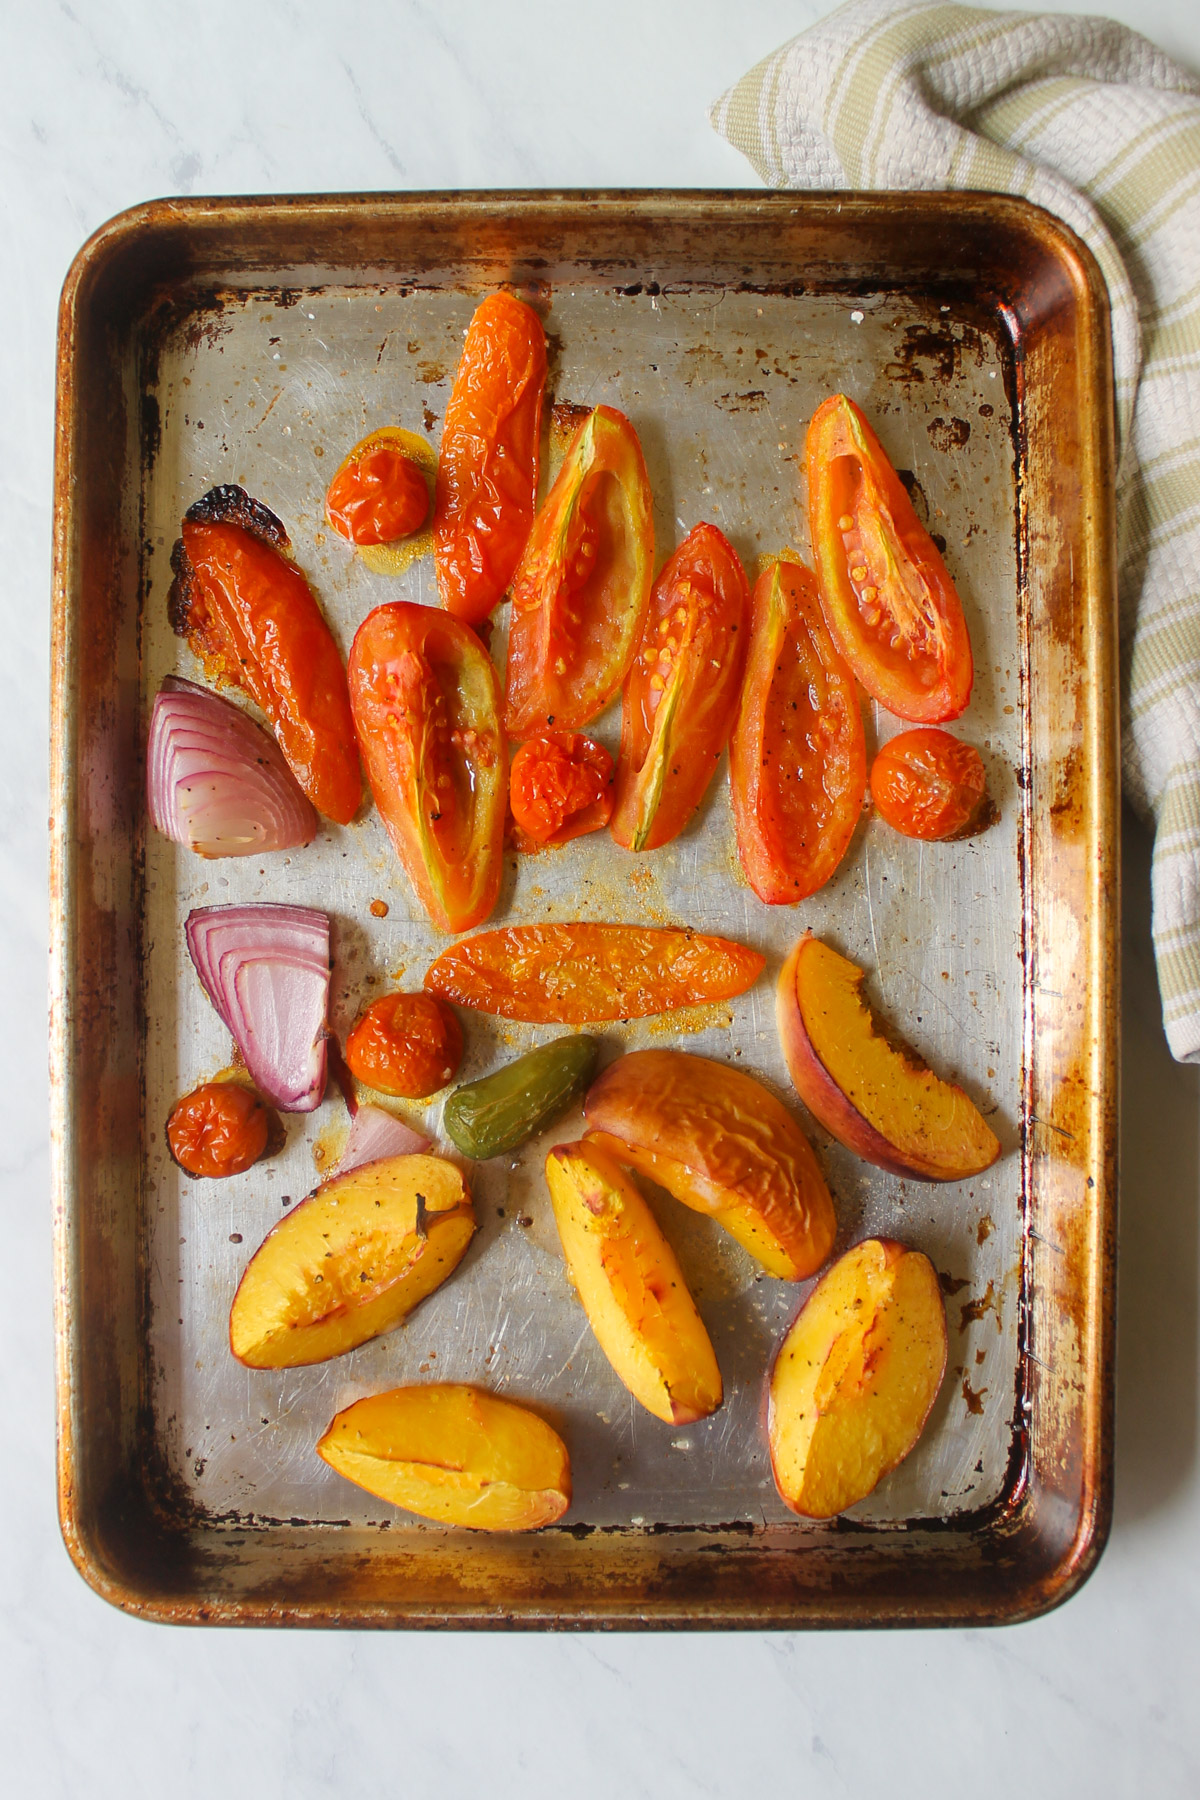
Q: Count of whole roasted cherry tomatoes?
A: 5